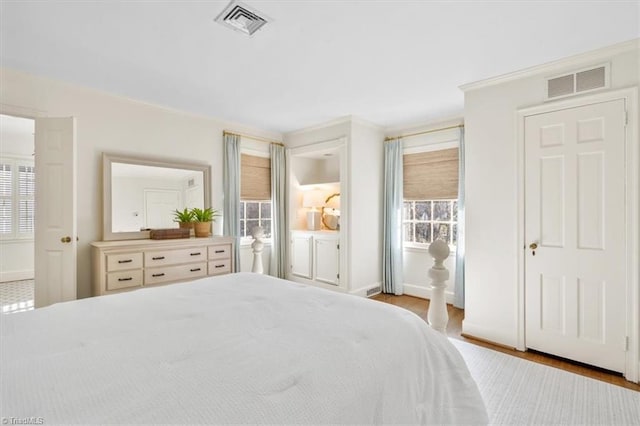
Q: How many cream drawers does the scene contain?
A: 6